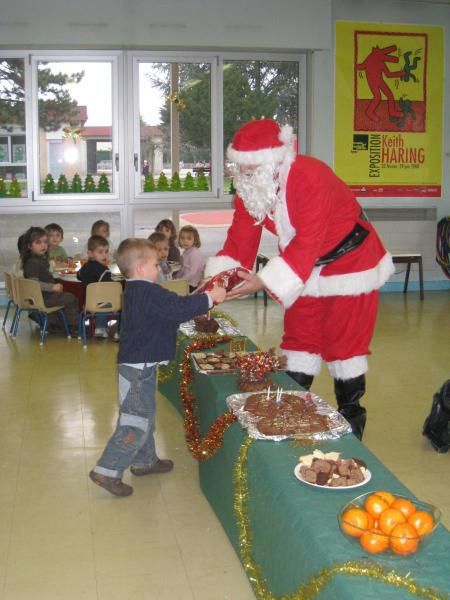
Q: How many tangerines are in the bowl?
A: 8